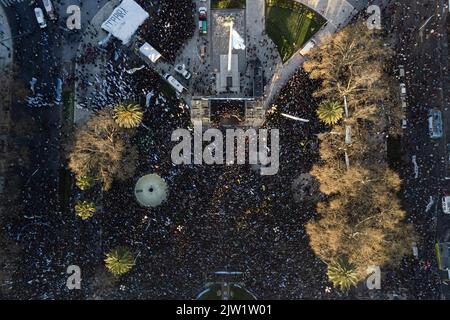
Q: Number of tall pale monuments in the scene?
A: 1